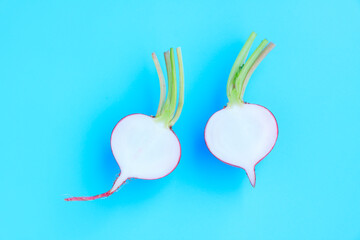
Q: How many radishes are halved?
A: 2